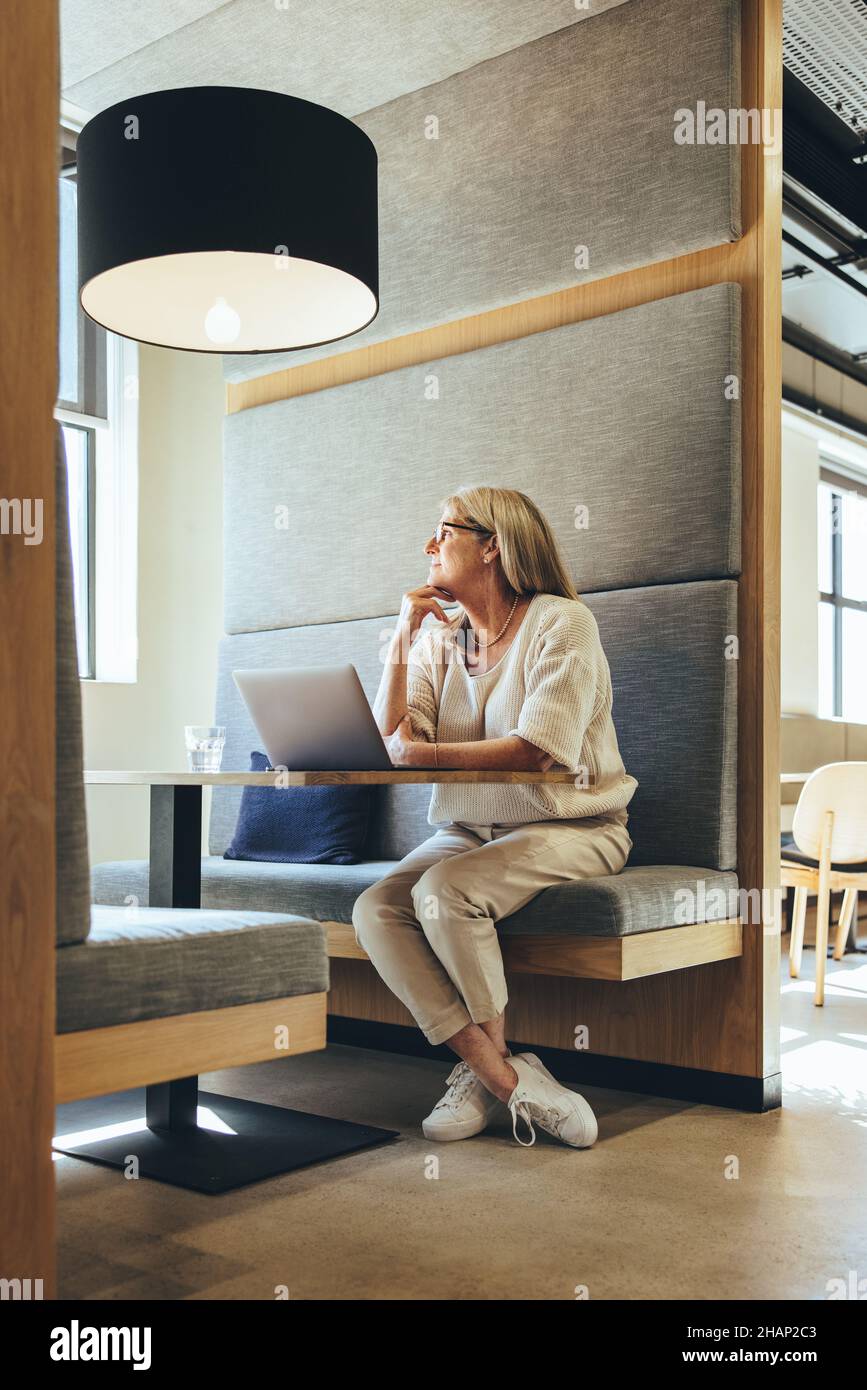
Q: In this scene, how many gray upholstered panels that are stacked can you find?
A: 3